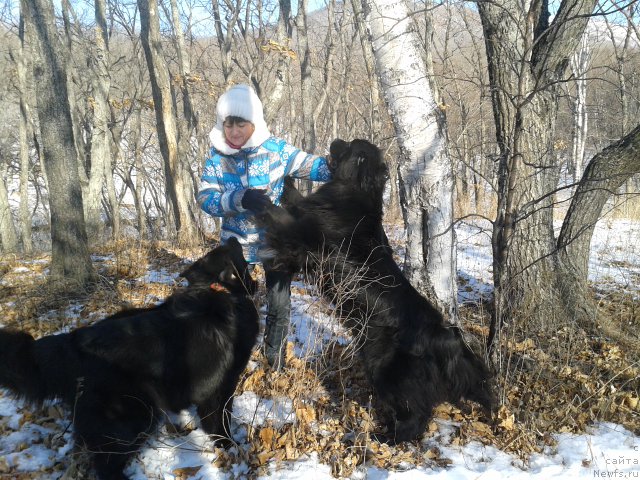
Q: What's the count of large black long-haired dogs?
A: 2